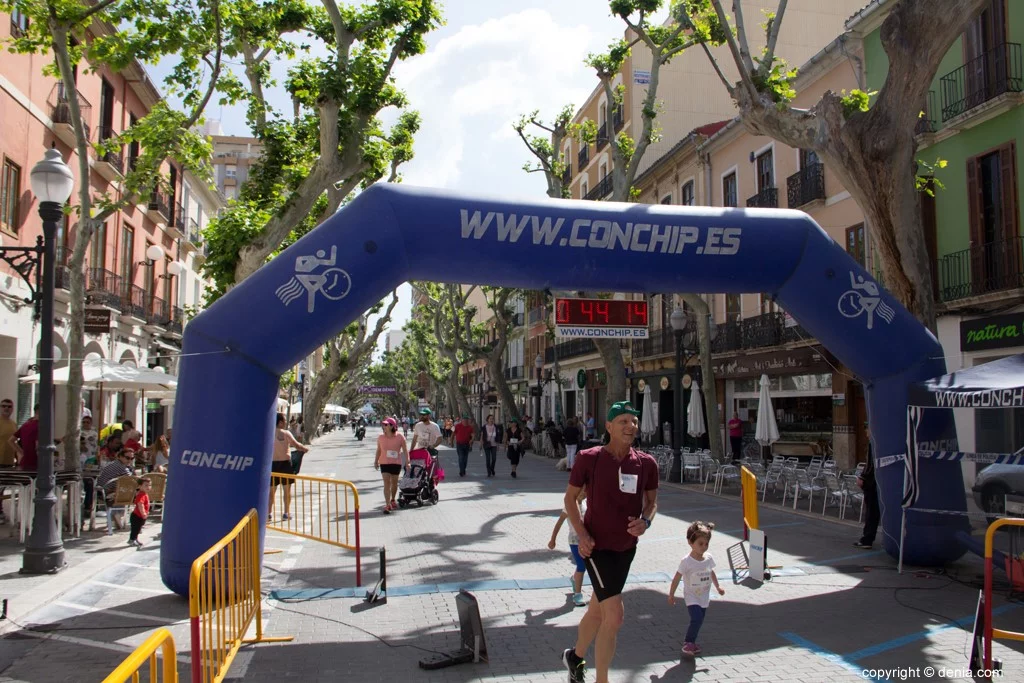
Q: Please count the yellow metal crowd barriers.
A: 5